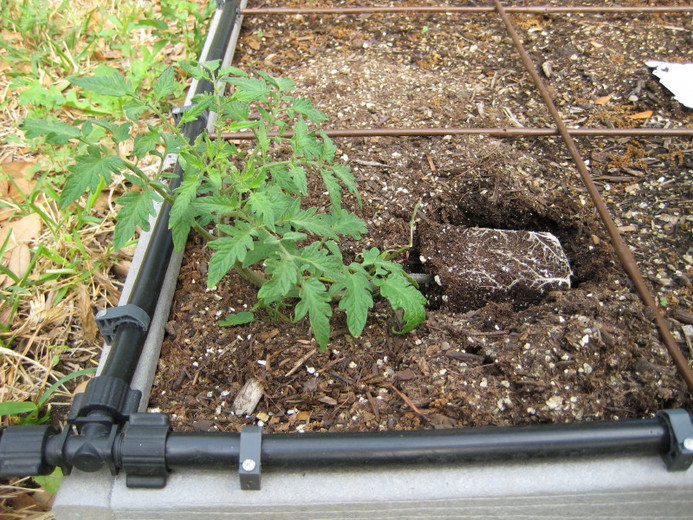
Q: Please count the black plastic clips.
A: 4